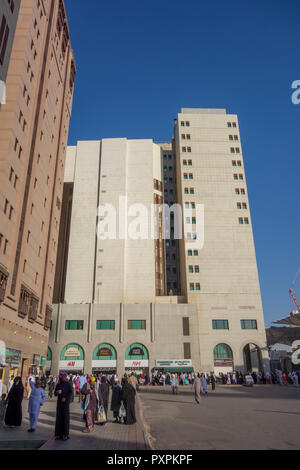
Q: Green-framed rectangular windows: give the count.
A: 5